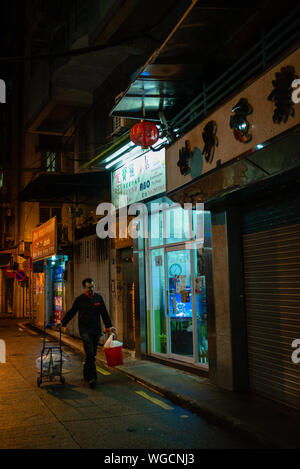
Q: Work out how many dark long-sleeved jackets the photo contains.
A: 1